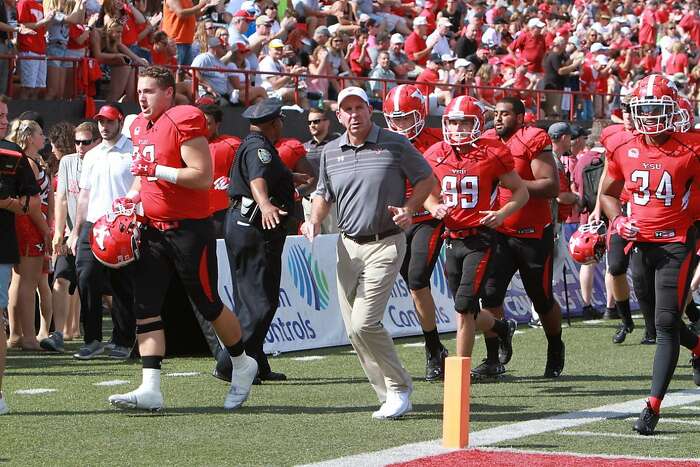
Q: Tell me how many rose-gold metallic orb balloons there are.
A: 0